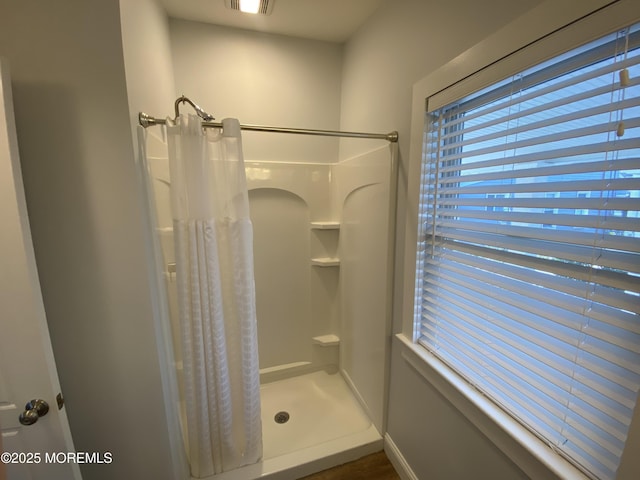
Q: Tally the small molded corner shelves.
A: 3